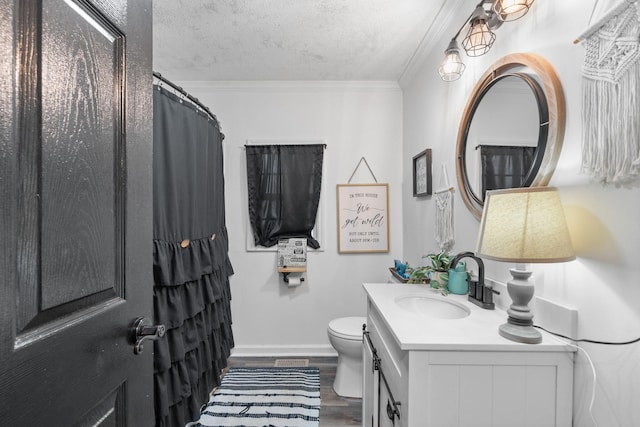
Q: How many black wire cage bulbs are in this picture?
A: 3